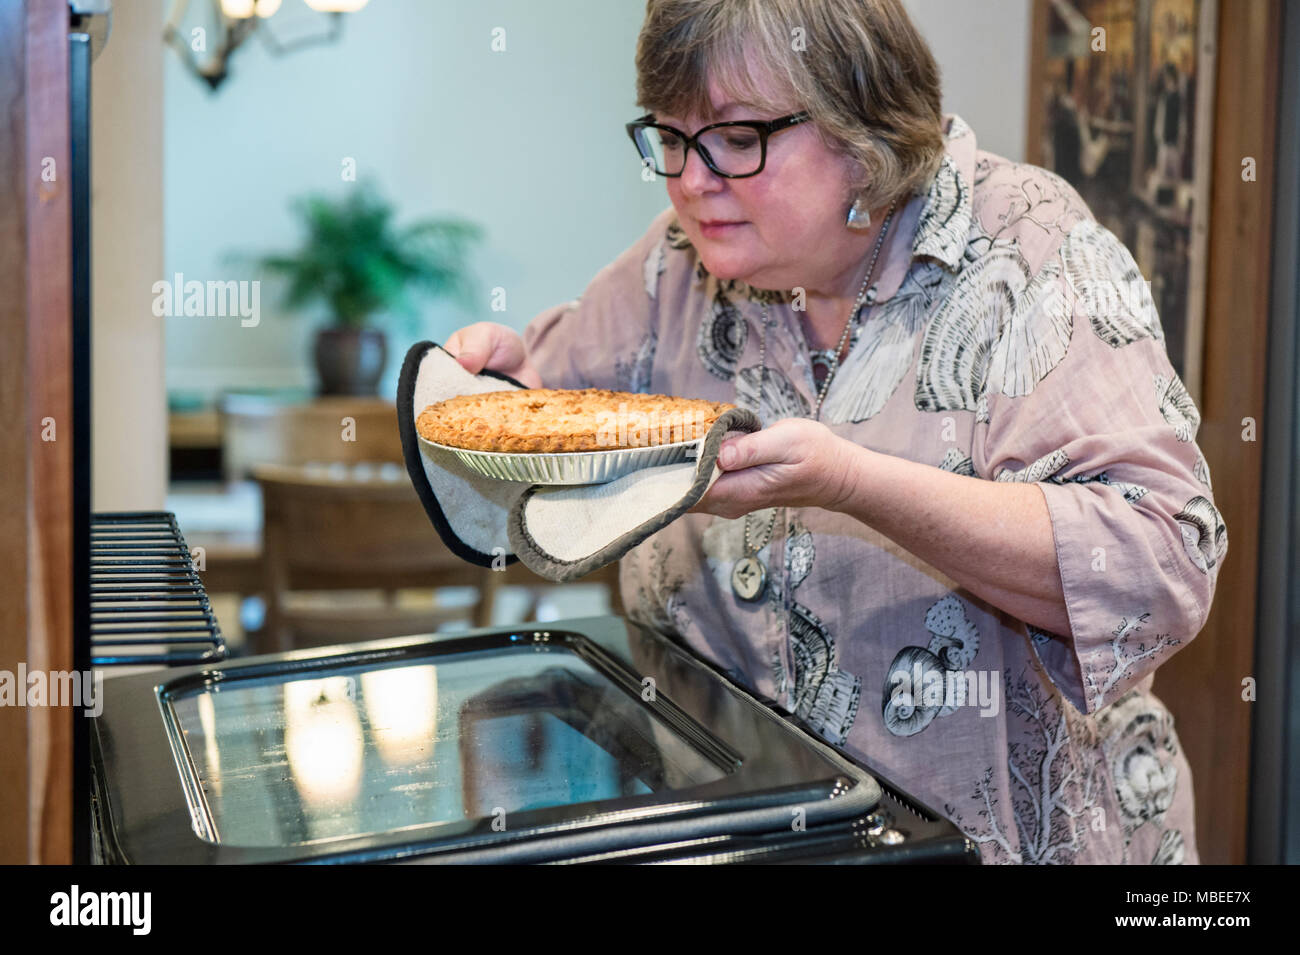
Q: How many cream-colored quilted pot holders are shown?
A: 2